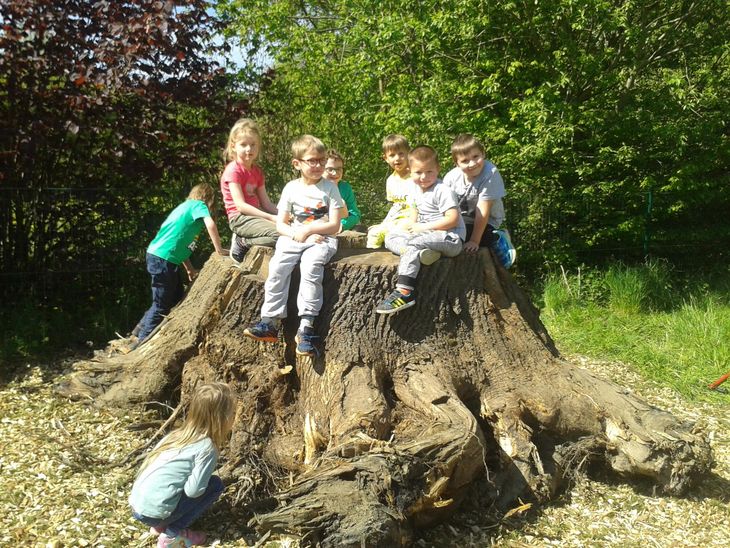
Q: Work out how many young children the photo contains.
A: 8